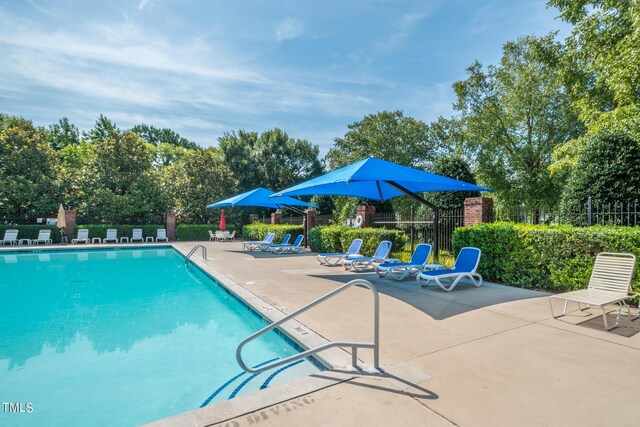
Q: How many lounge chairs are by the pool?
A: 15